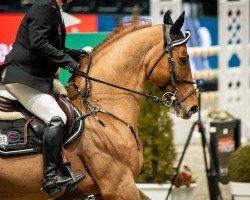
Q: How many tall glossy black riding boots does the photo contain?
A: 1